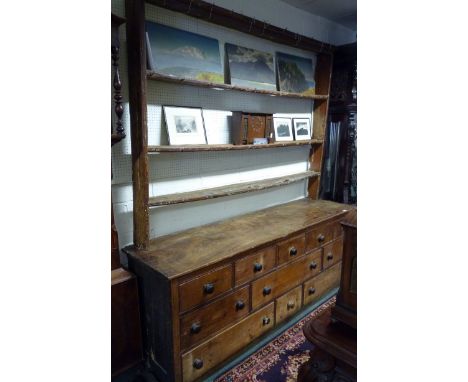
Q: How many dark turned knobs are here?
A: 13